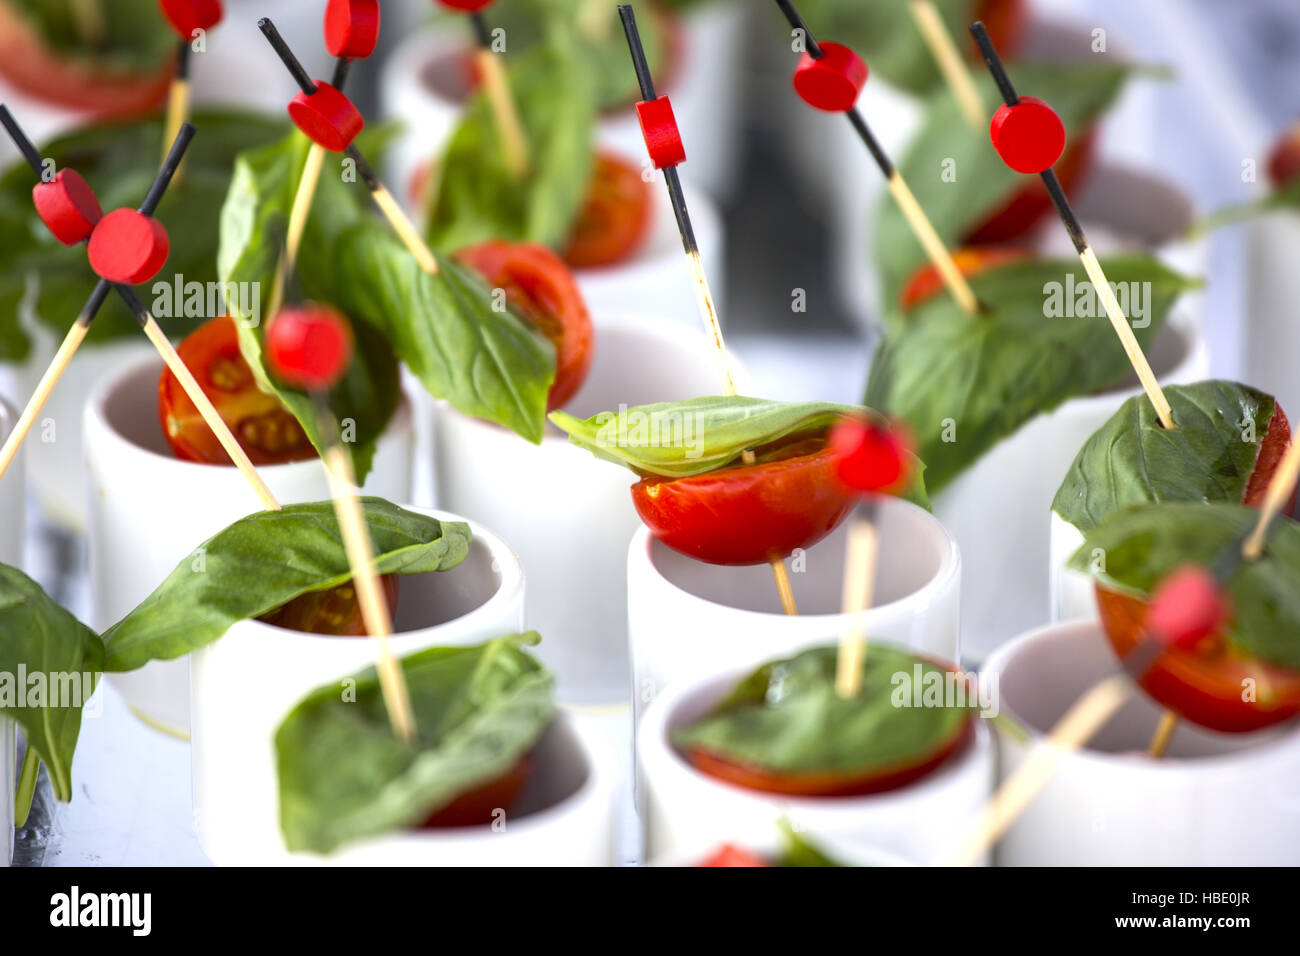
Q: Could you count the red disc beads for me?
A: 12